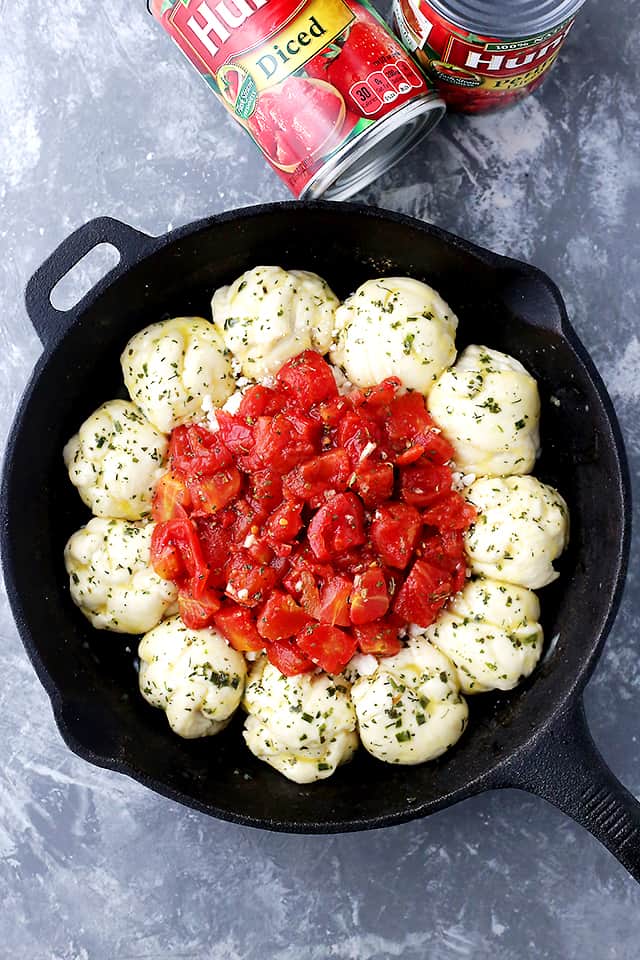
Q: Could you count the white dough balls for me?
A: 11